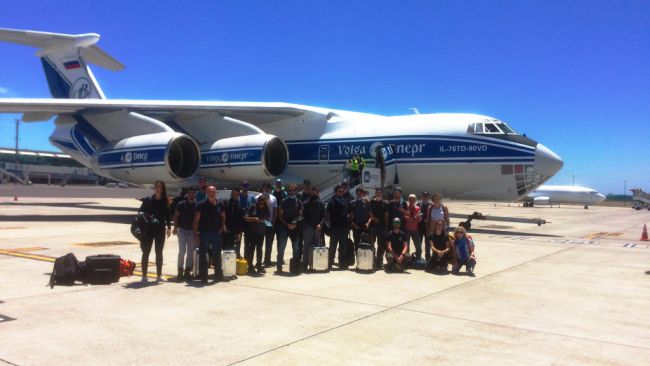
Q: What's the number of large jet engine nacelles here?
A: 2